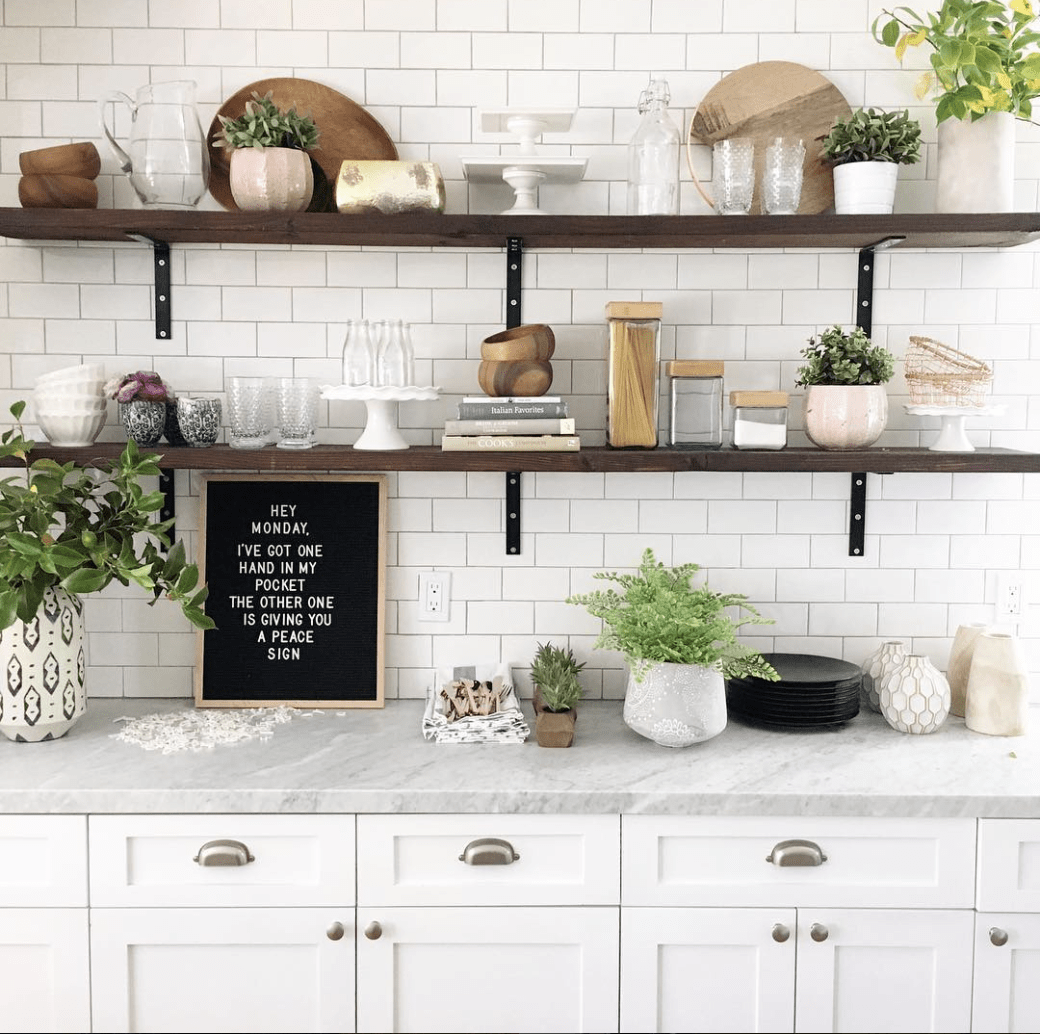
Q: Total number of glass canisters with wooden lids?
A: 3